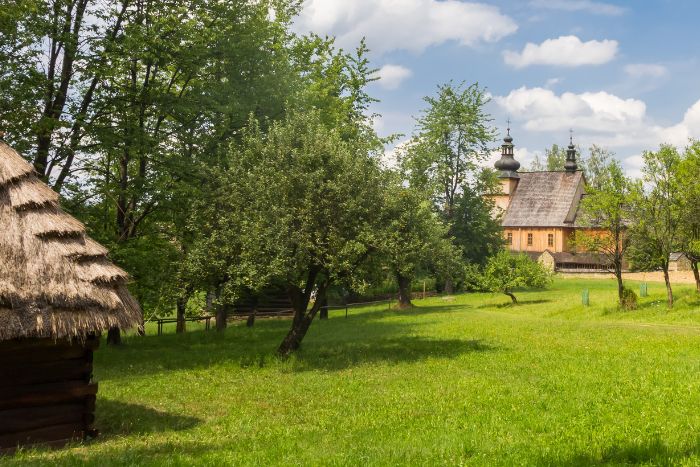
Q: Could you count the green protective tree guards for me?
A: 2